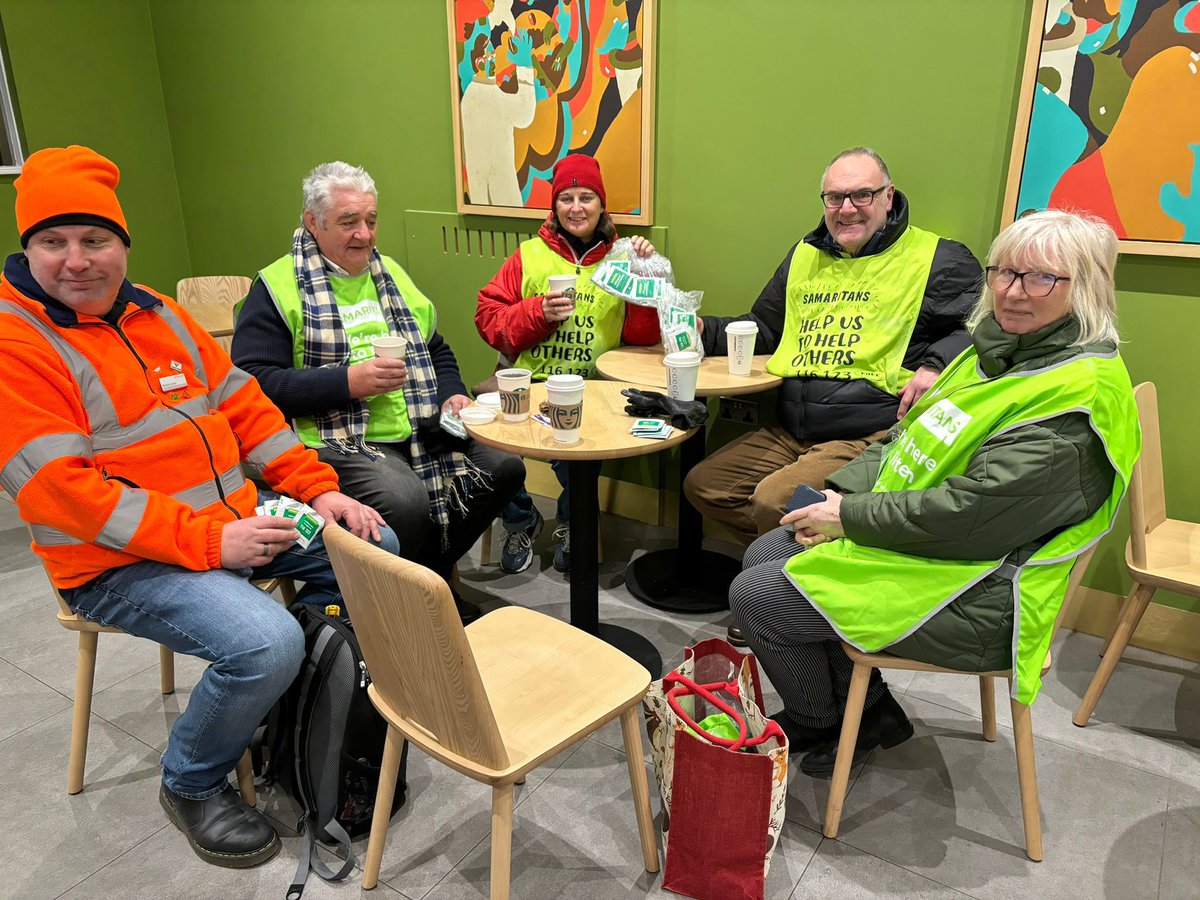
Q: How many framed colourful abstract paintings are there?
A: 2